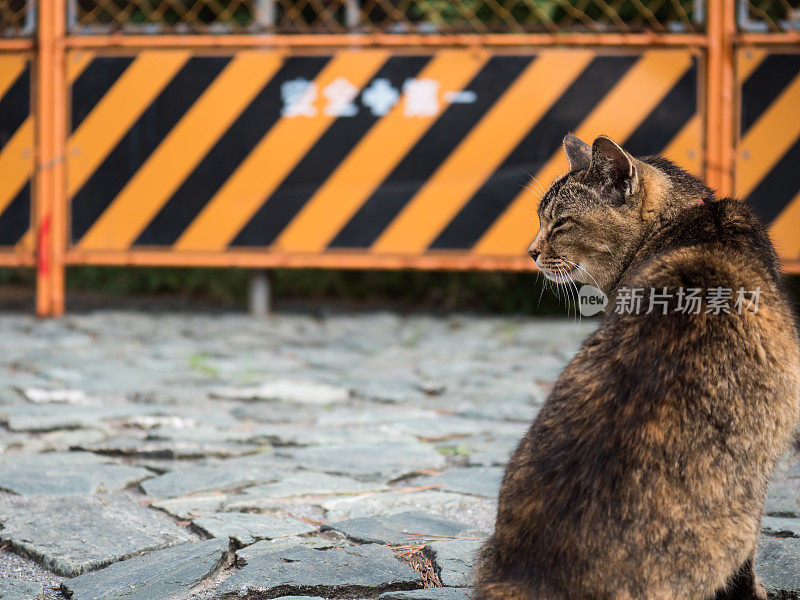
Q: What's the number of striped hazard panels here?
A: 3